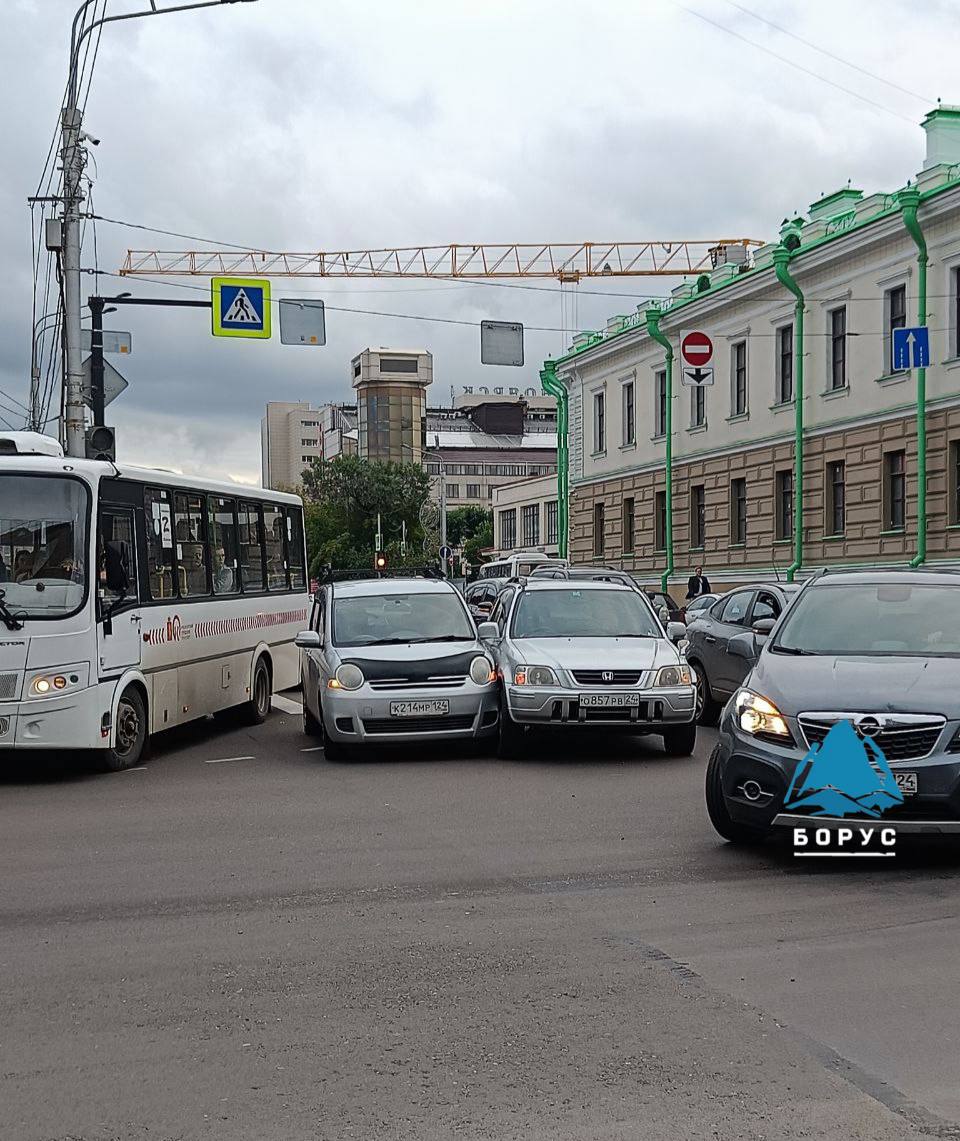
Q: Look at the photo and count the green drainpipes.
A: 5